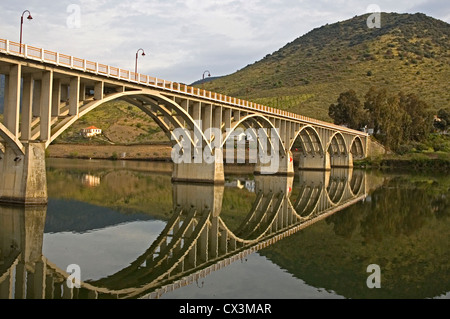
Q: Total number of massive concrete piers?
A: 5